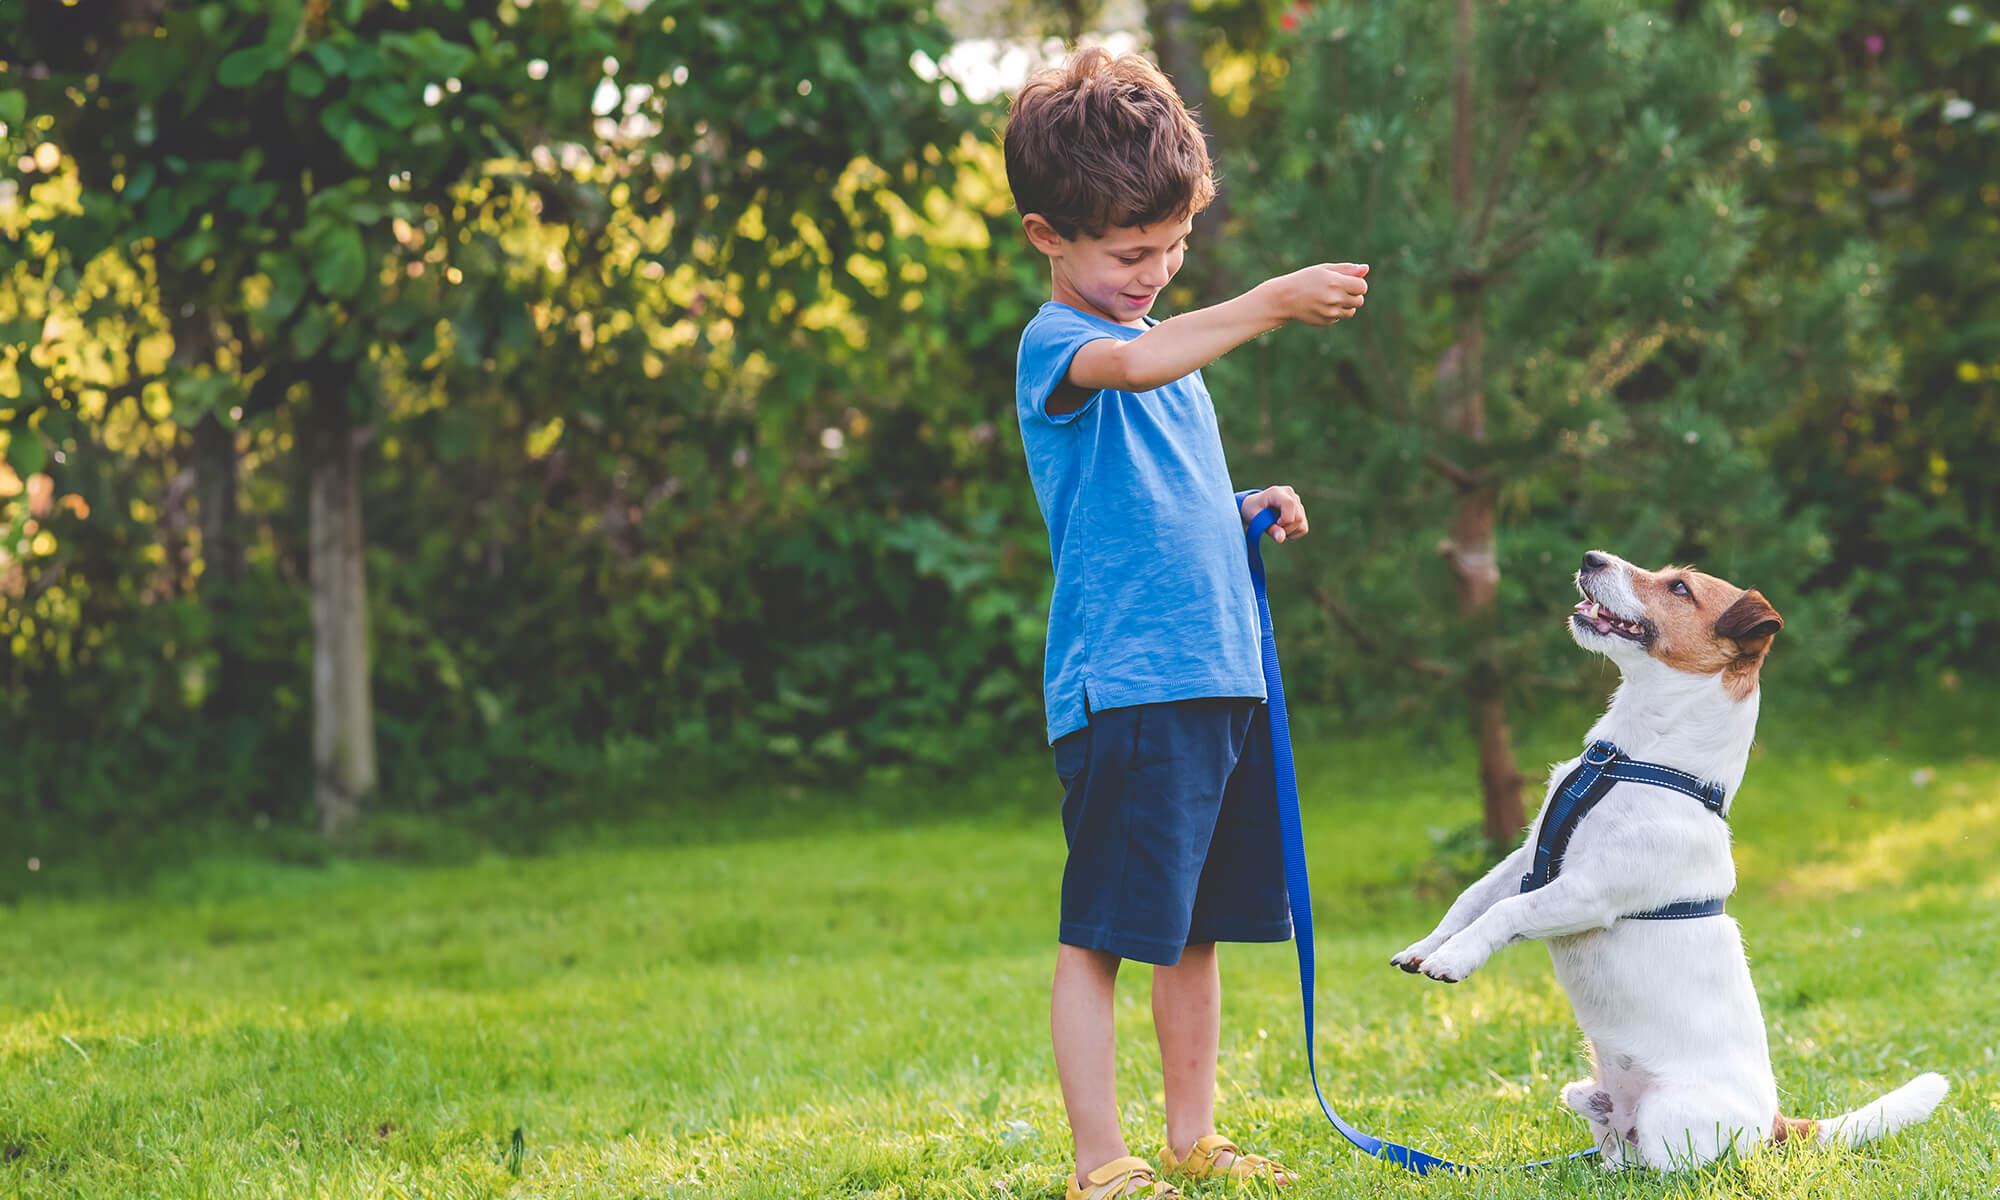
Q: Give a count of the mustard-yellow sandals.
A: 2